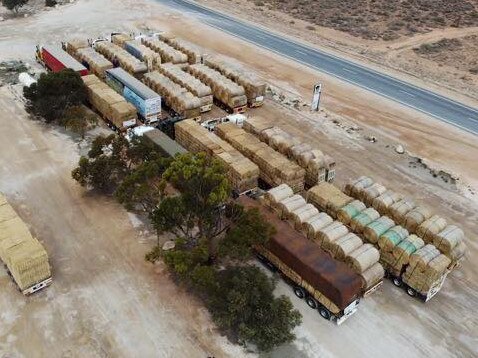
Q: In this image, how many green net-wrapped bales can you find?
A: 5